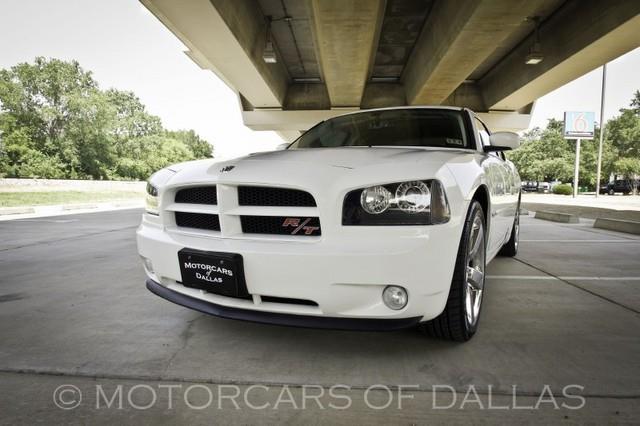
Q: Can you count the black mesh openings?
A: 4